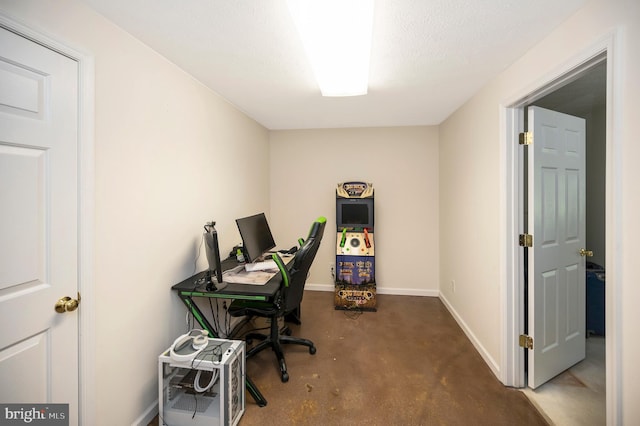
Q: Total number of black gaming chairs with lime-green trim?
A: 1